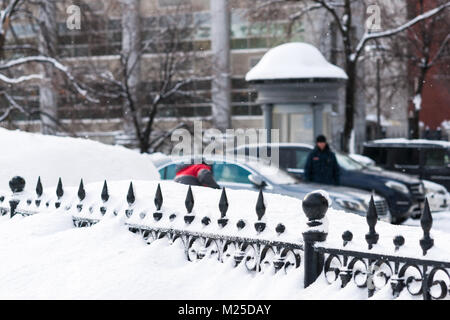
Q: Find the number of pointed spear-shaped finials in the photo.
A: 11